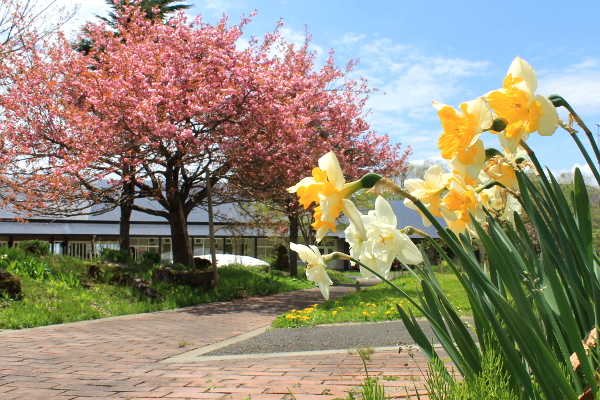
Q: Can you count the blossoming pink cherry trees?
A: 2